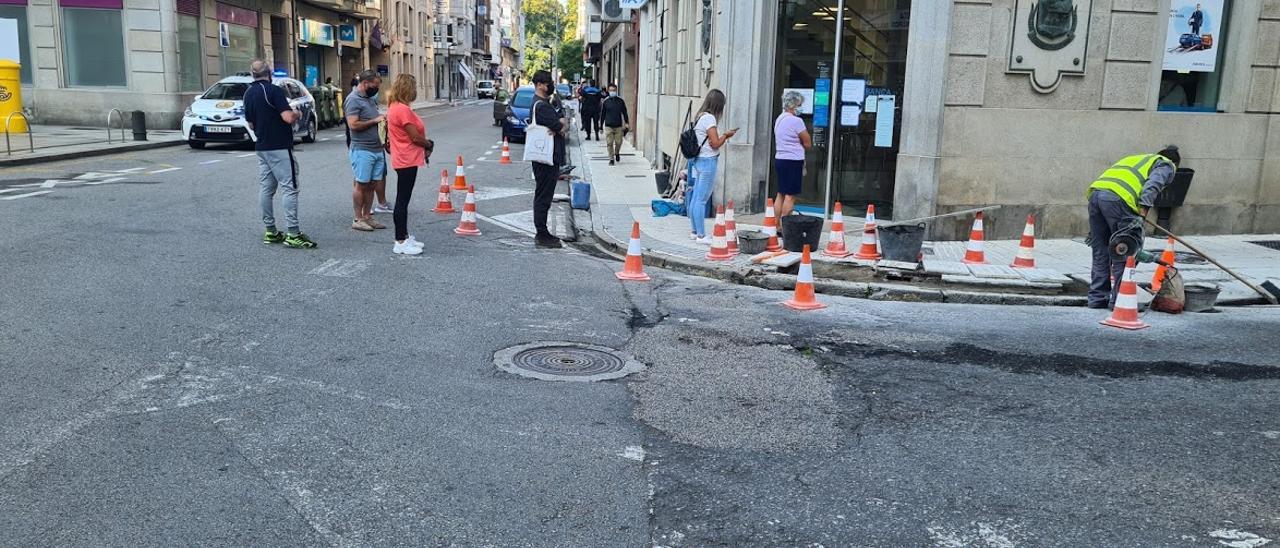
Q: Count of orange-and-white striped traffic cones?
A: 15